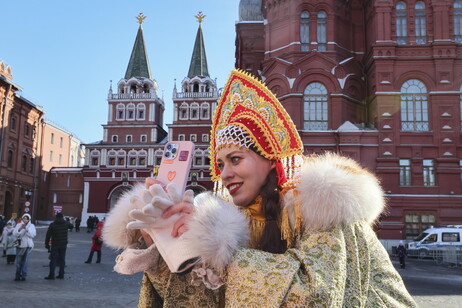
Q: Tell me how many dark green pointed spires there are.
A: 2